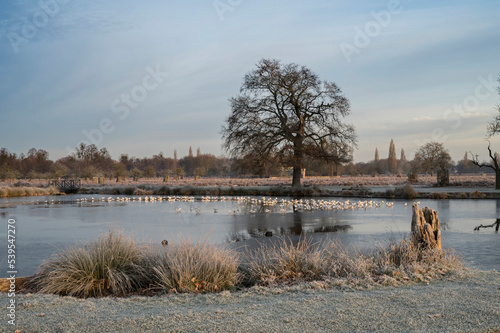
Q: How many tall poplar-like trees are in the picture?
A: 7